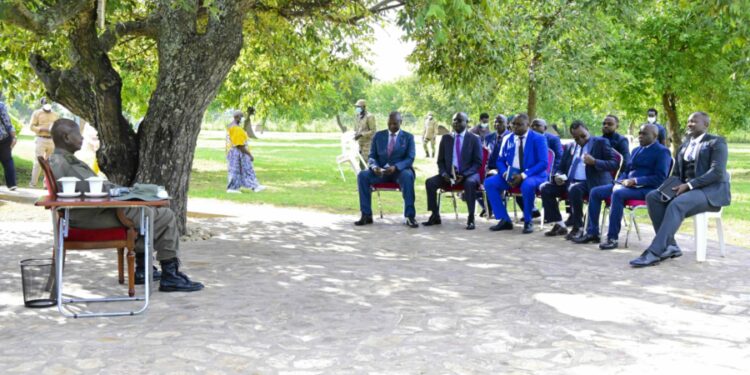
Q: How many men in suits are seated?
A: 9